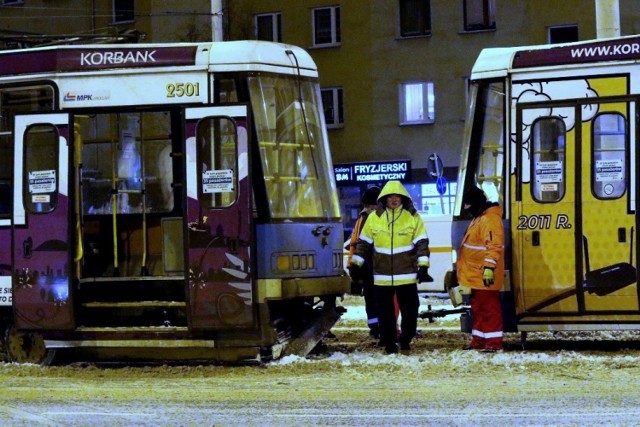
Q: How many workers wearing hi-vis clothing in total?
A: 3